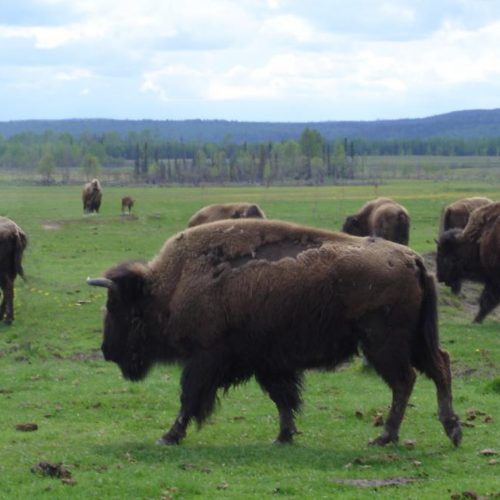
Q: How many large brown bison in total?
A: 7